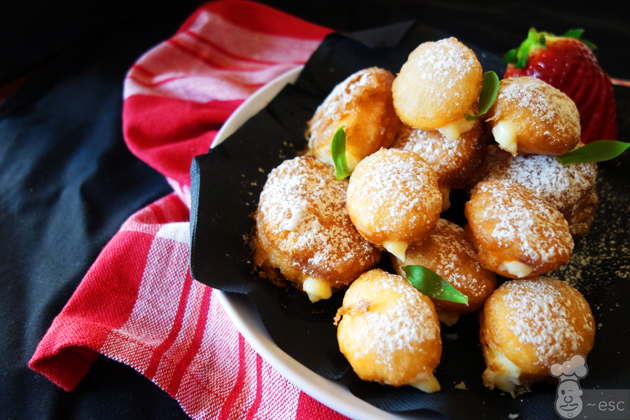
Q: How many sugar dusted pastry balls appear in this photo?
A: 11